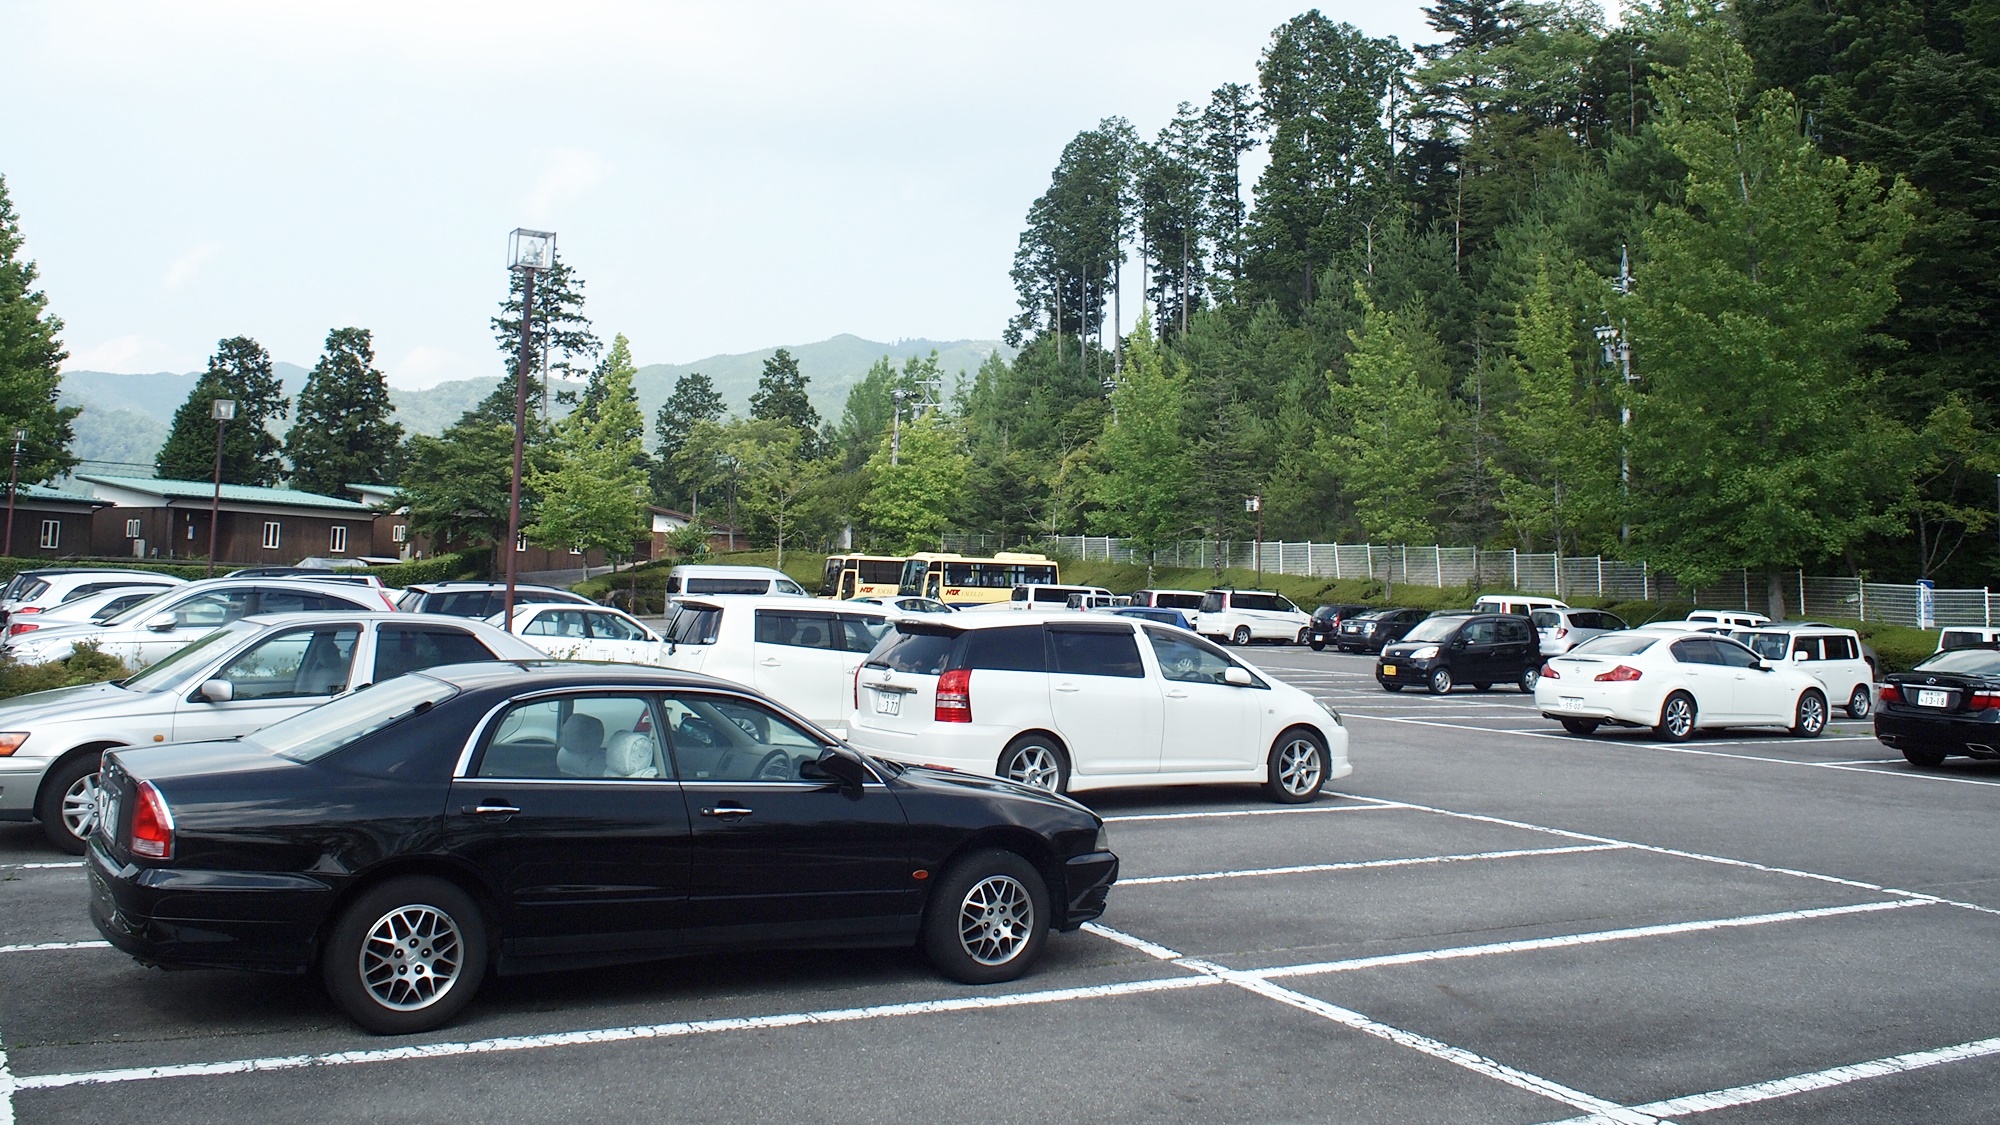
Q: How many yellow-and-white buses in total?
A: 2